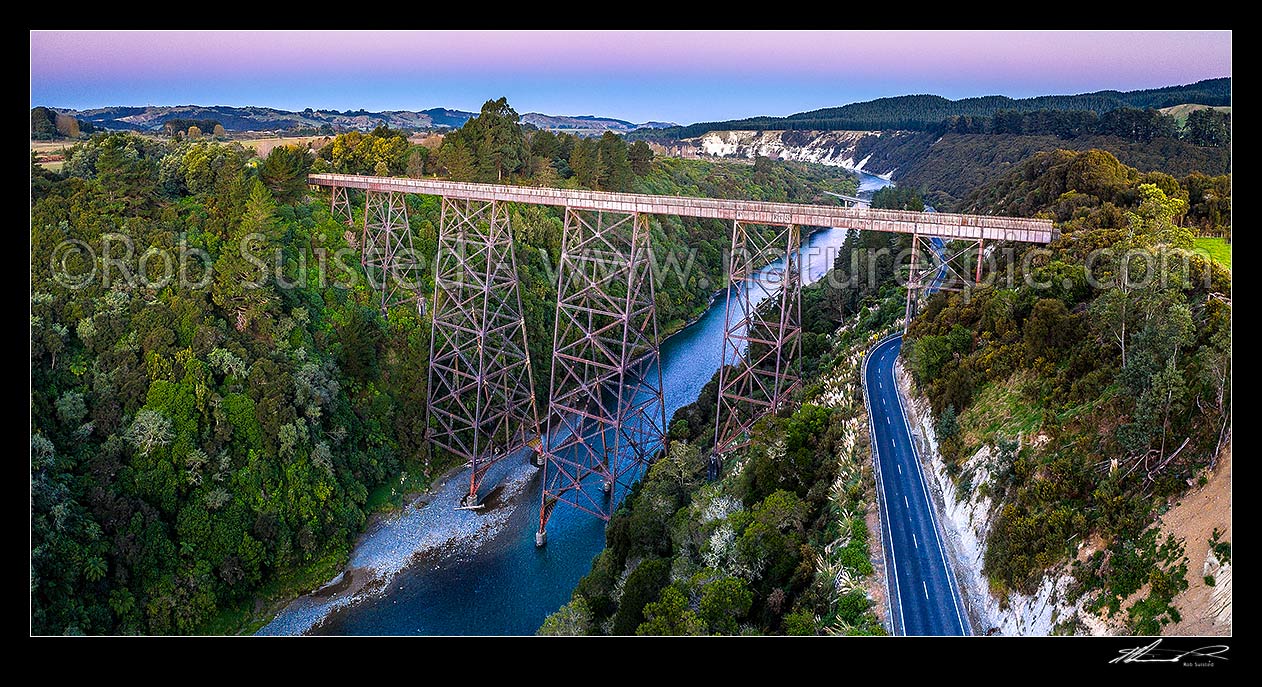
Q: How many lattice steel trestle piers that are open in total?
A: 6